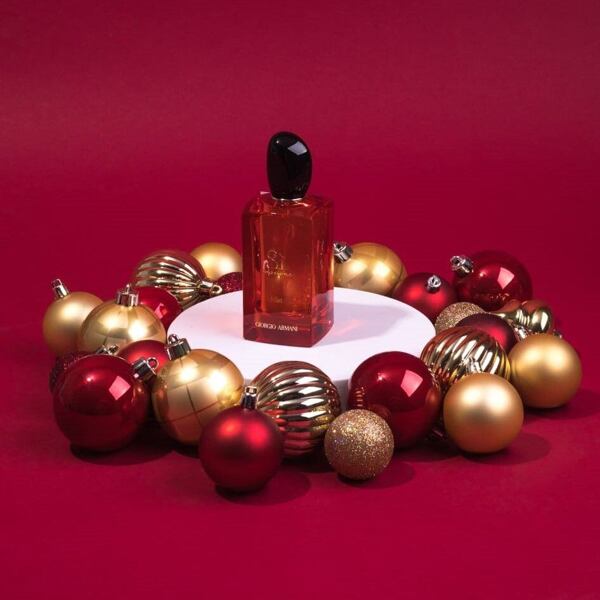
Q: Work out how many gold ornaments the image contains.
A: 13